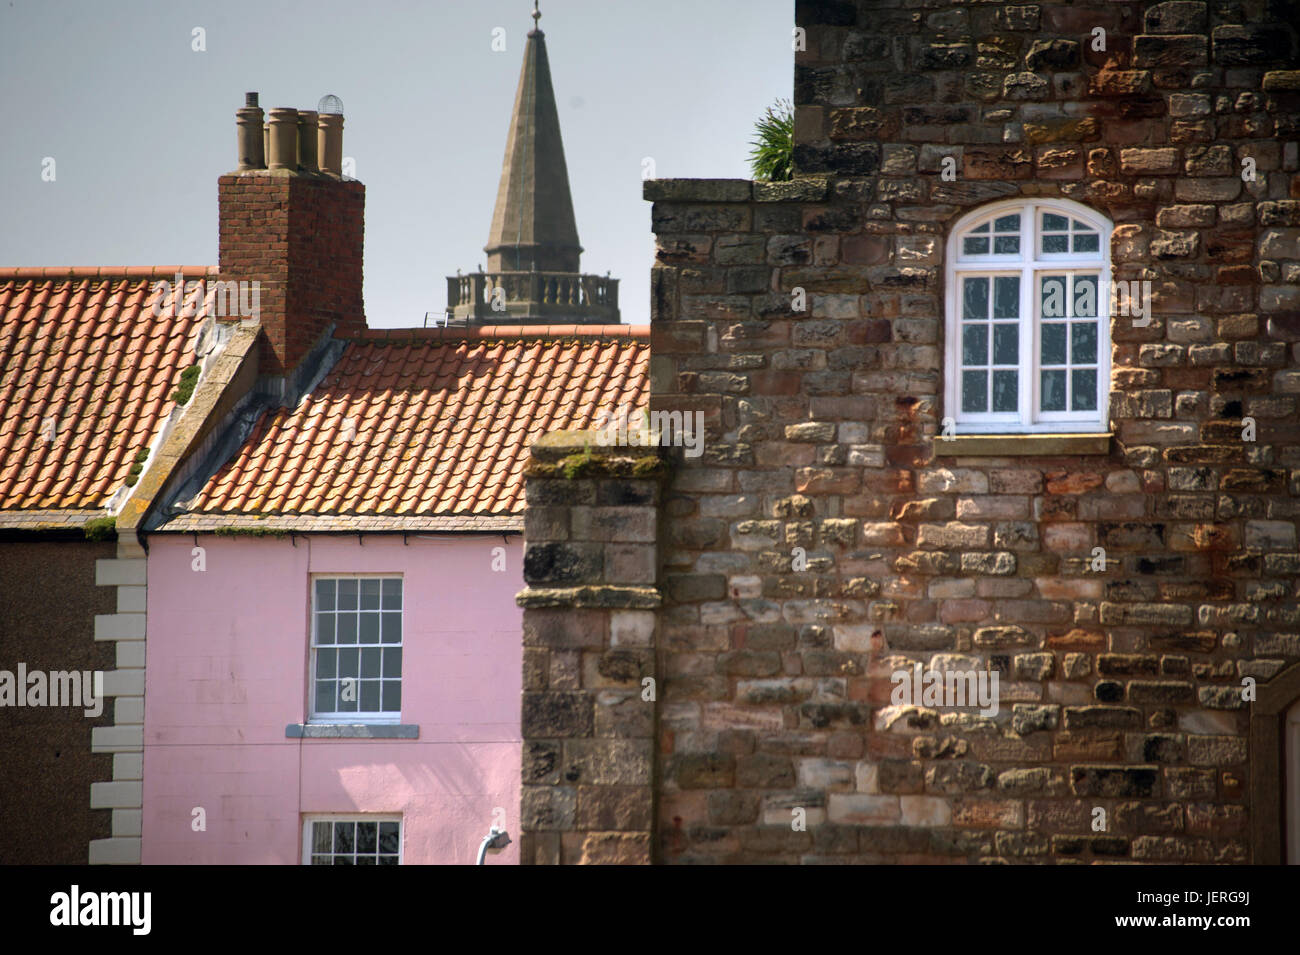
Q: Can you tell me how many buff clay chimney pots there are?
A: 5